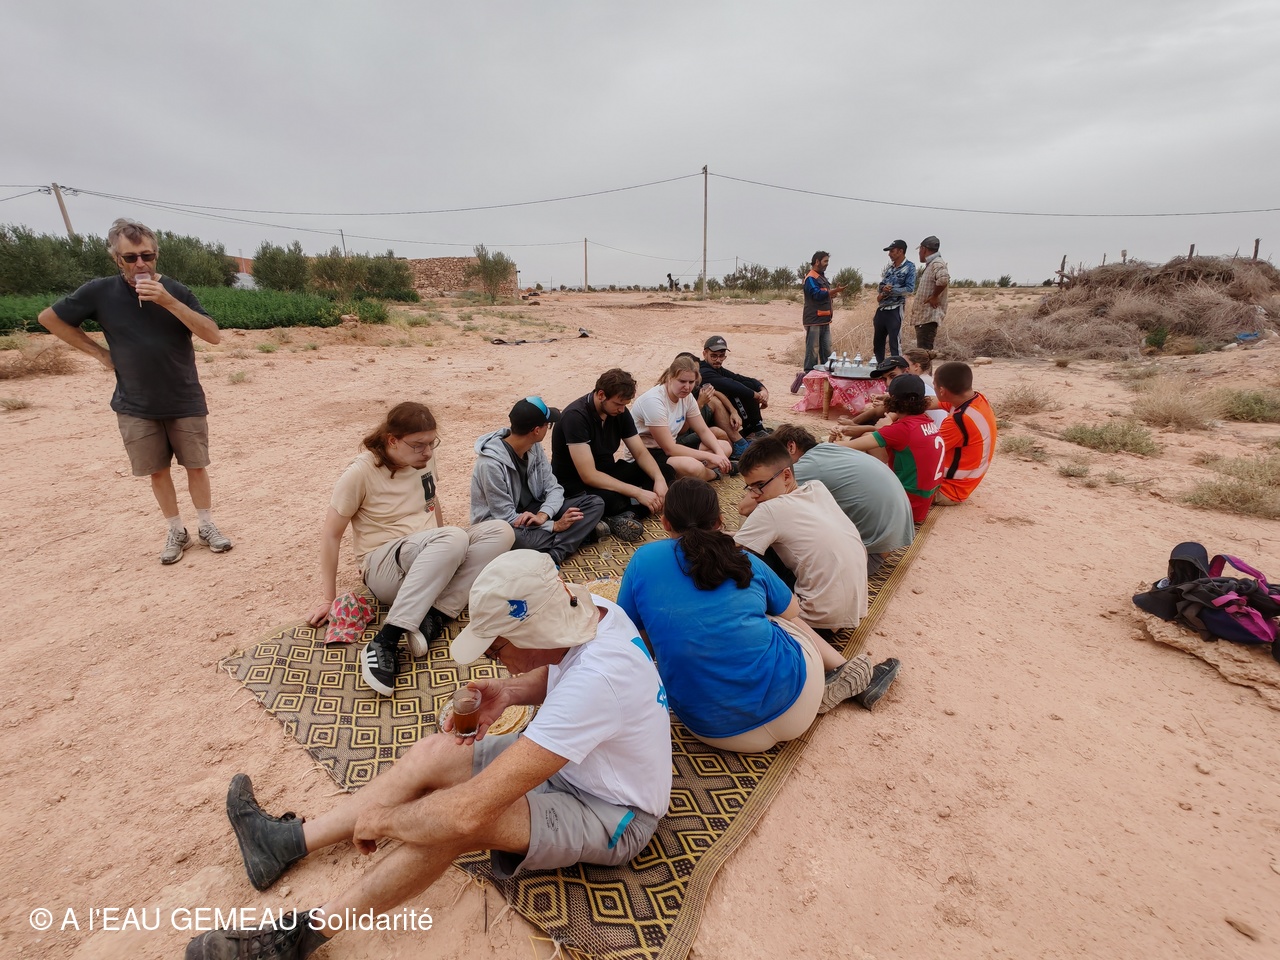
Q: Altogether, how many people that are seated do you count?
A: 14